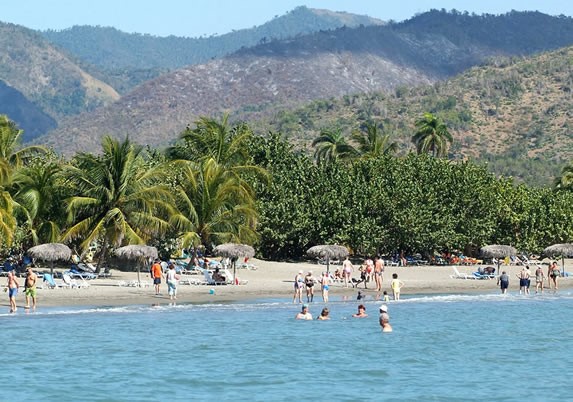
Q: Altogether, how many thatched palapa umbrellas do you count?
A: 6